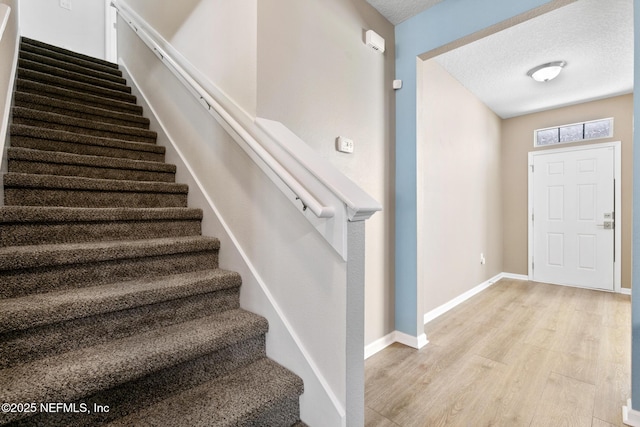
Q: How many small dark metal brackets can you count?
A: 4